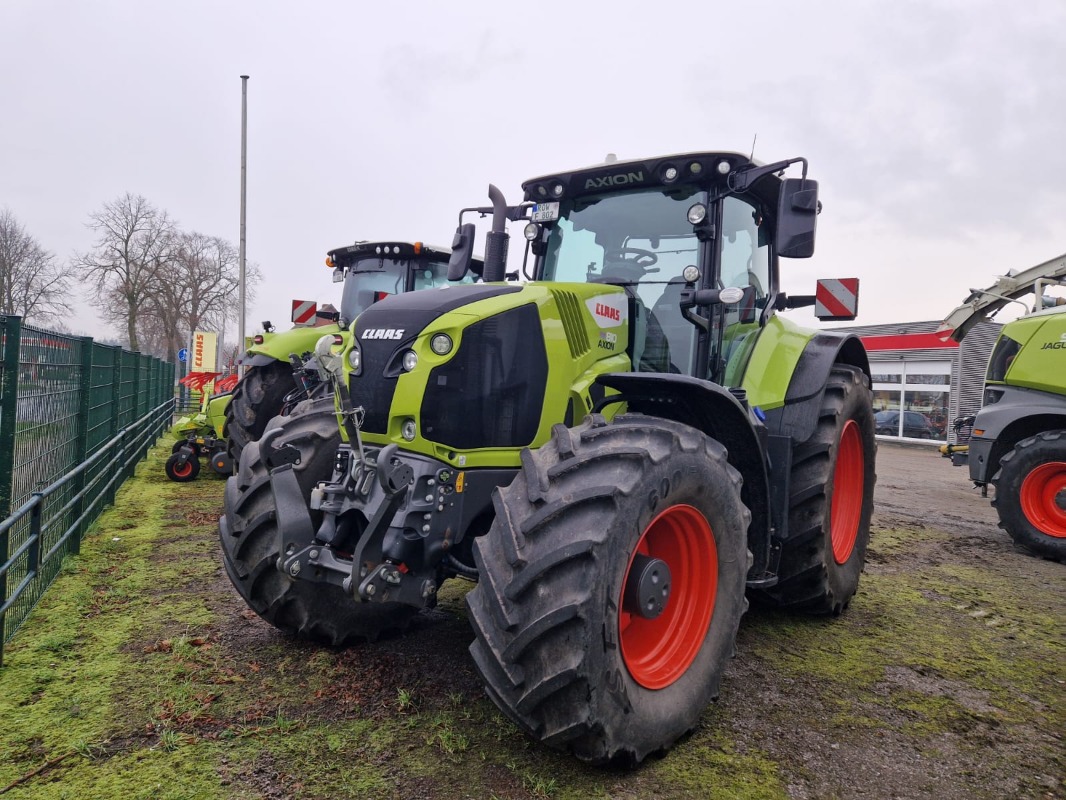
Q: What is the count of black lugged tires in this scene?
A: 5